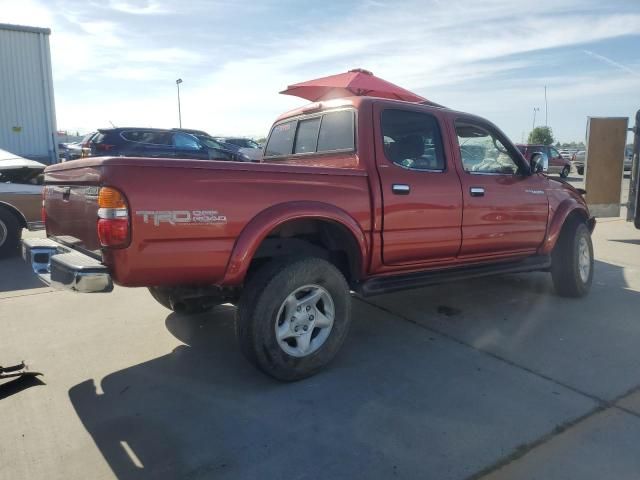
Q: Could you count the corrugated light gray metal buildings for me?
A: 1